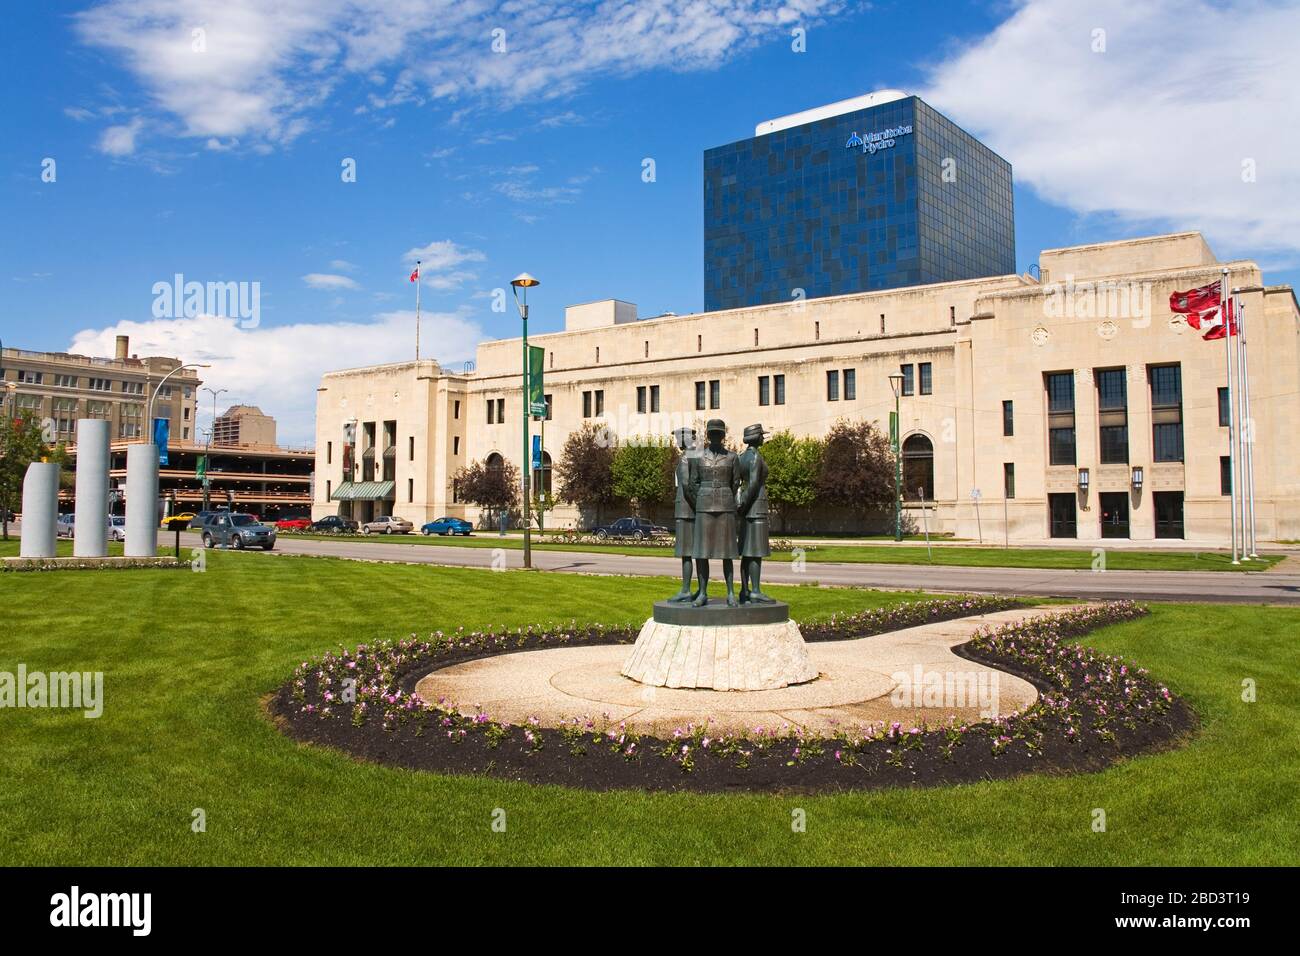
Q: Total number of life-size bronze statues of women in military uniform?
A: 3